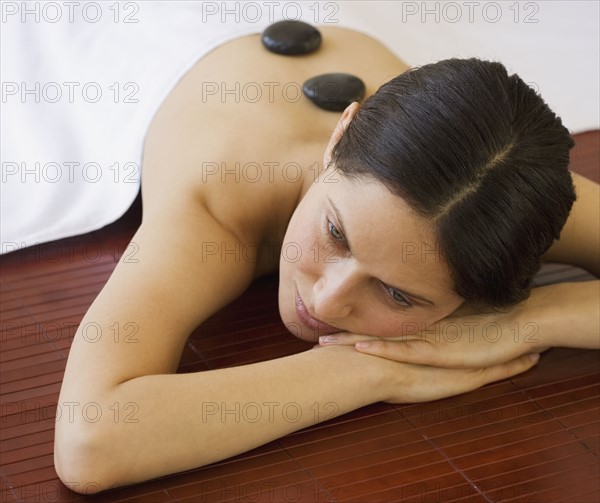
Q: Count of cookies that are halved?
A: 0